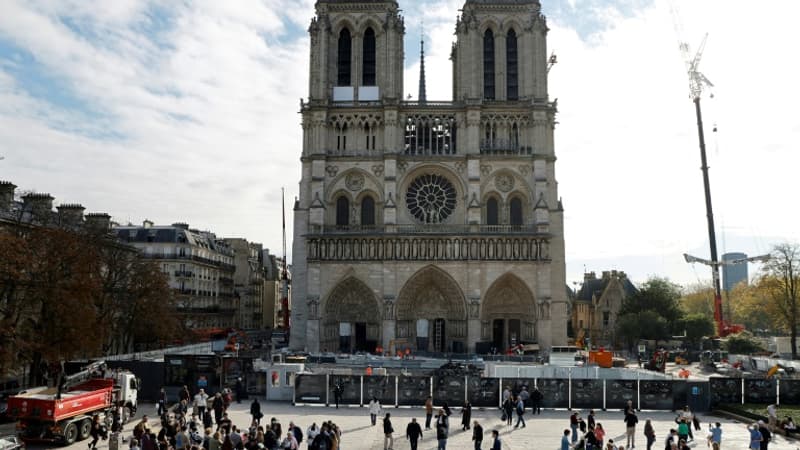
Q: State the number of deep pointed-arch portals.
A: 3